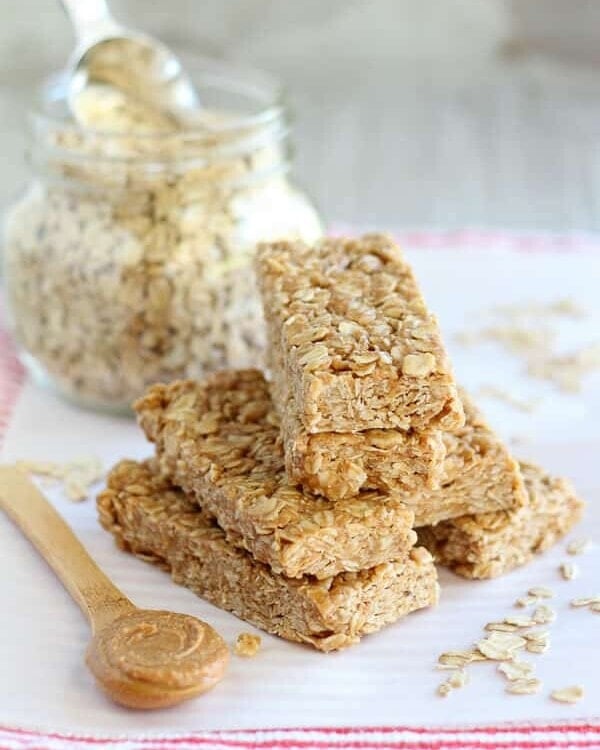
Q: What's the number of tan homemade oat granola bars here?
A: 6